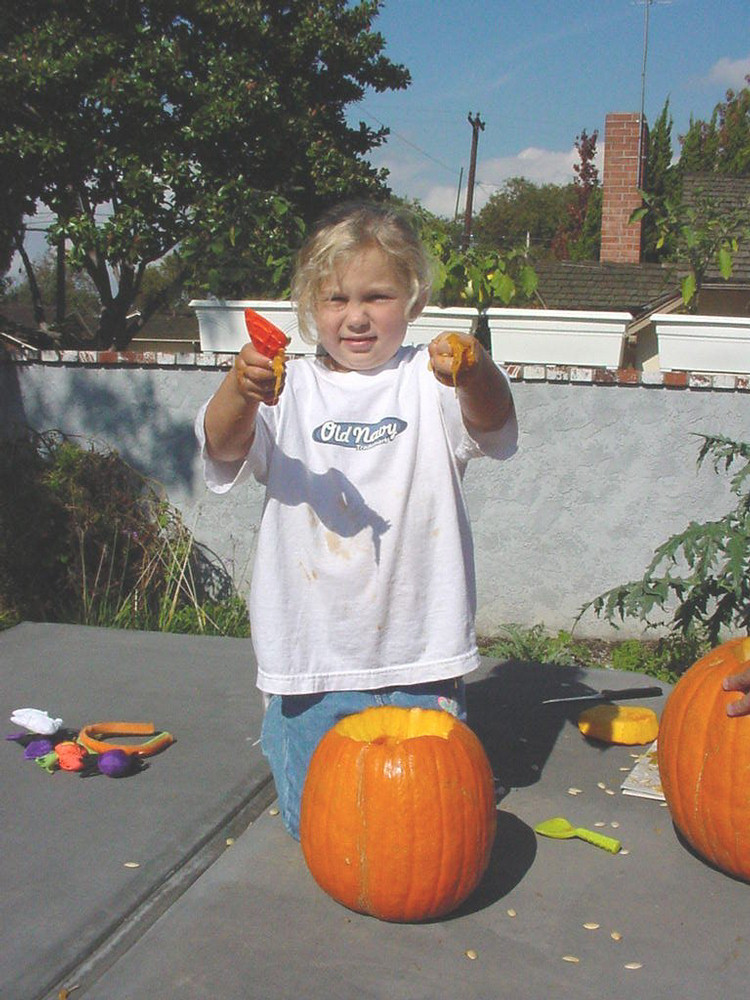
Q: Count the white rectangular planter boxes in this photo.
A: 4